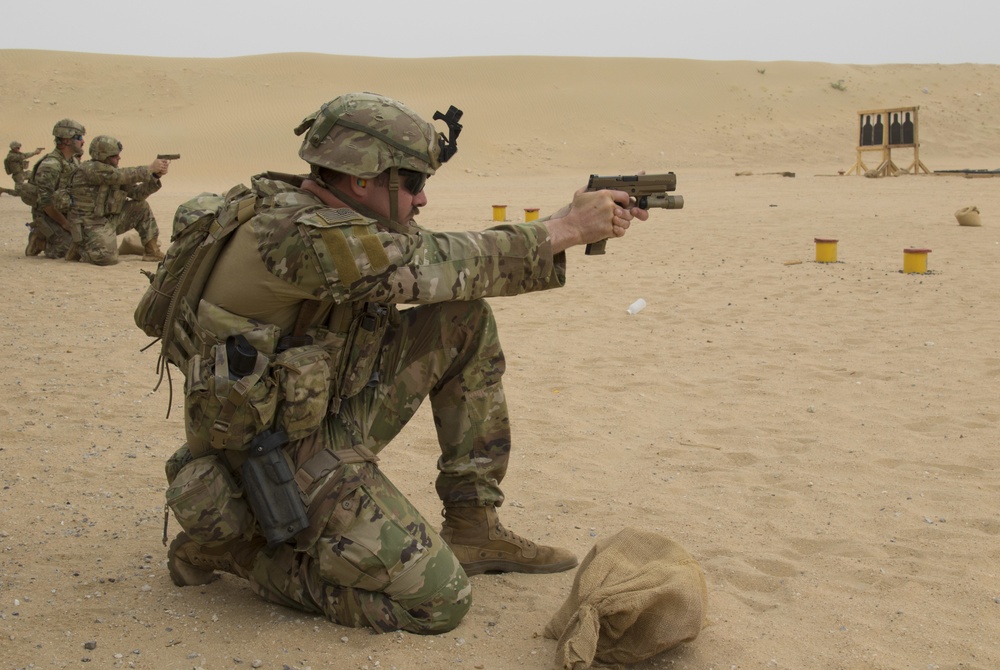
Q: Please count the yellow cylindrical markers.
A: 4